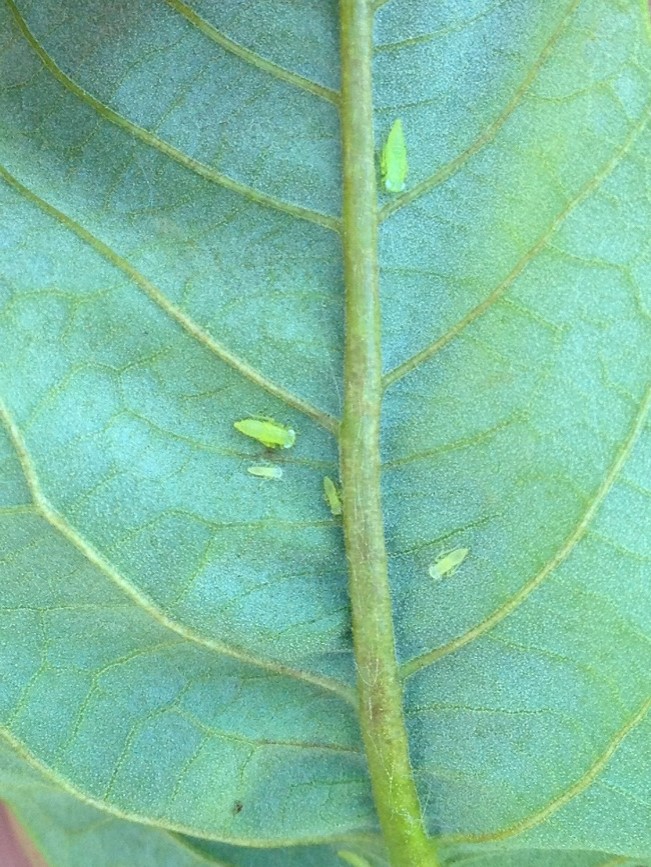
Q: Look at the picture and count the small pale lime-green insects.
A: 5